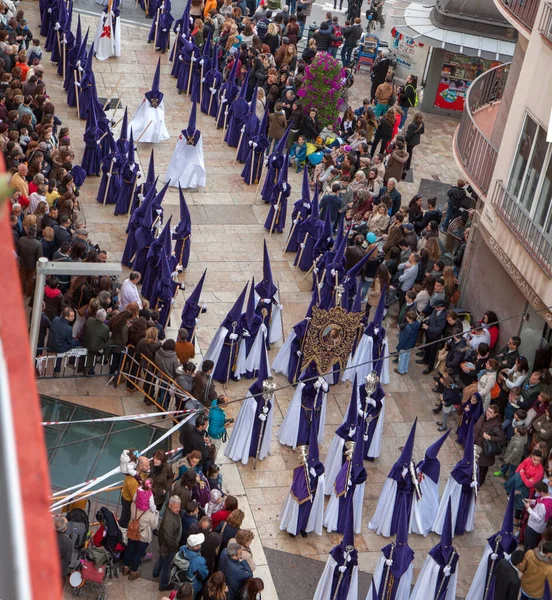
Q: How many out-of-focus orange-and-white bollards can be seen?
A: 0